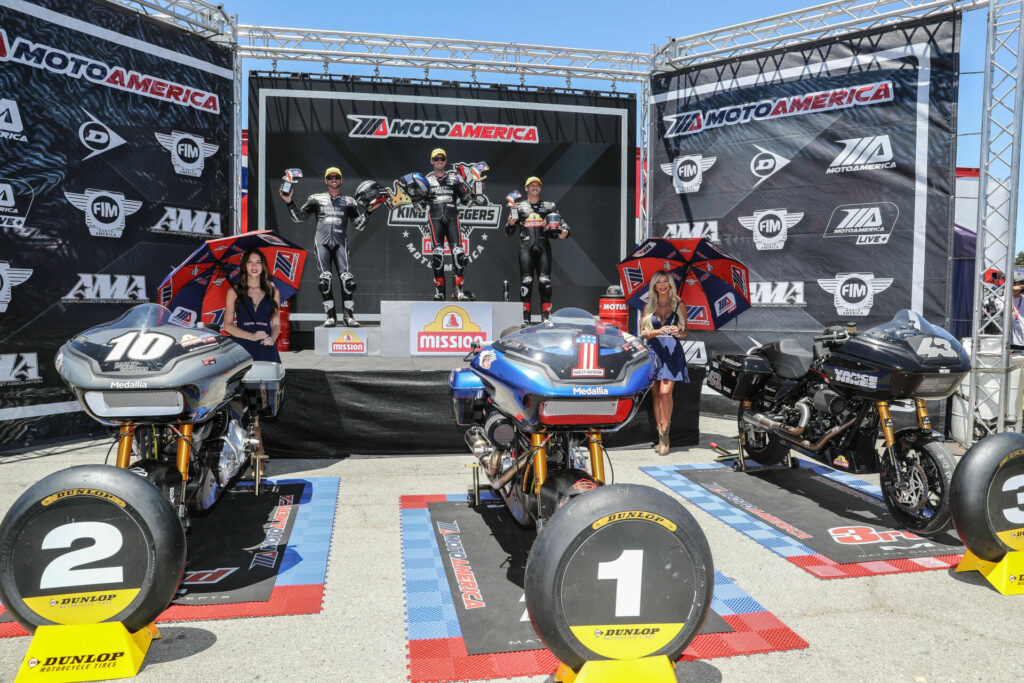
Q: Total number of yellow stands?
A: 3